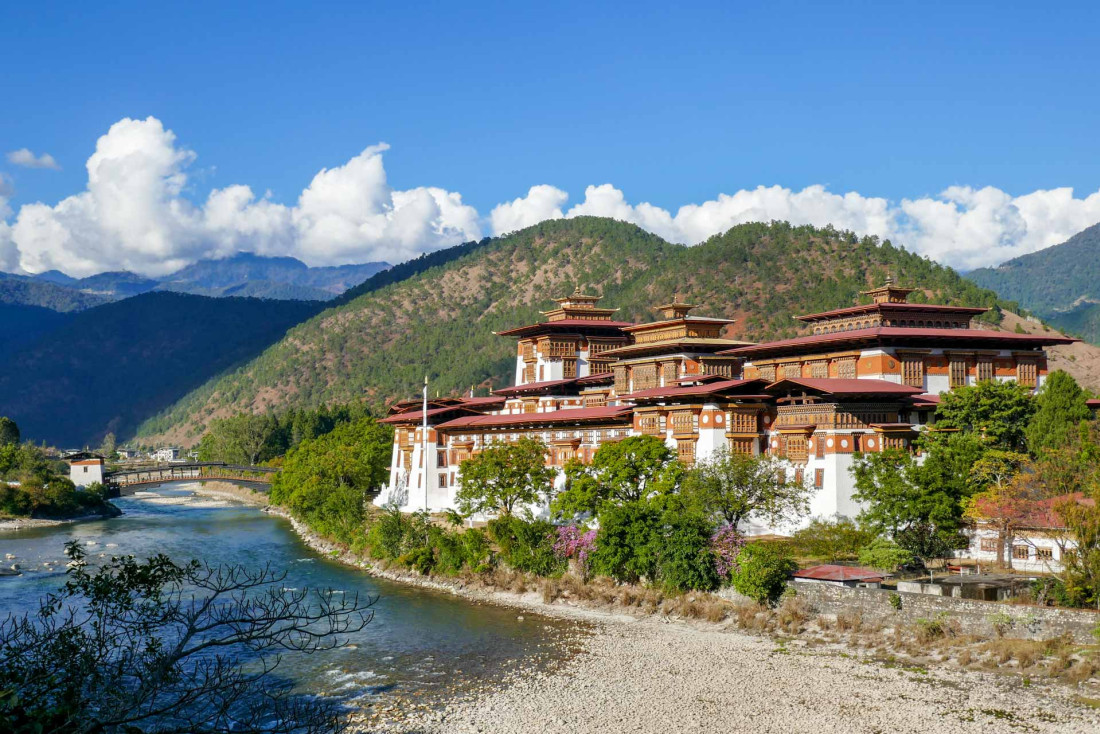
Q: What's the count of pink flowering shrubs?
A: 2